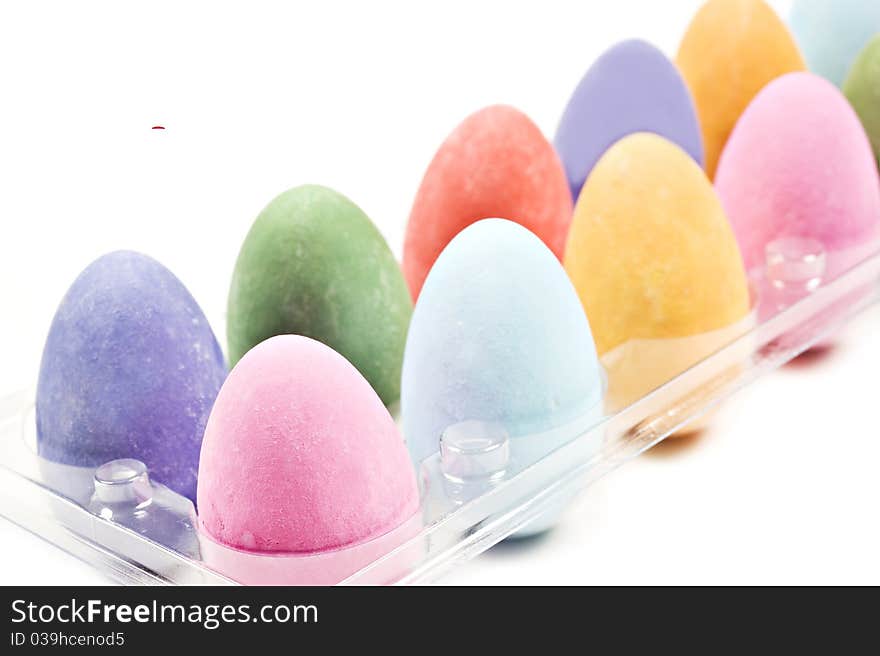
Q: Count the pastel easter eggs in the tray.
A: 11